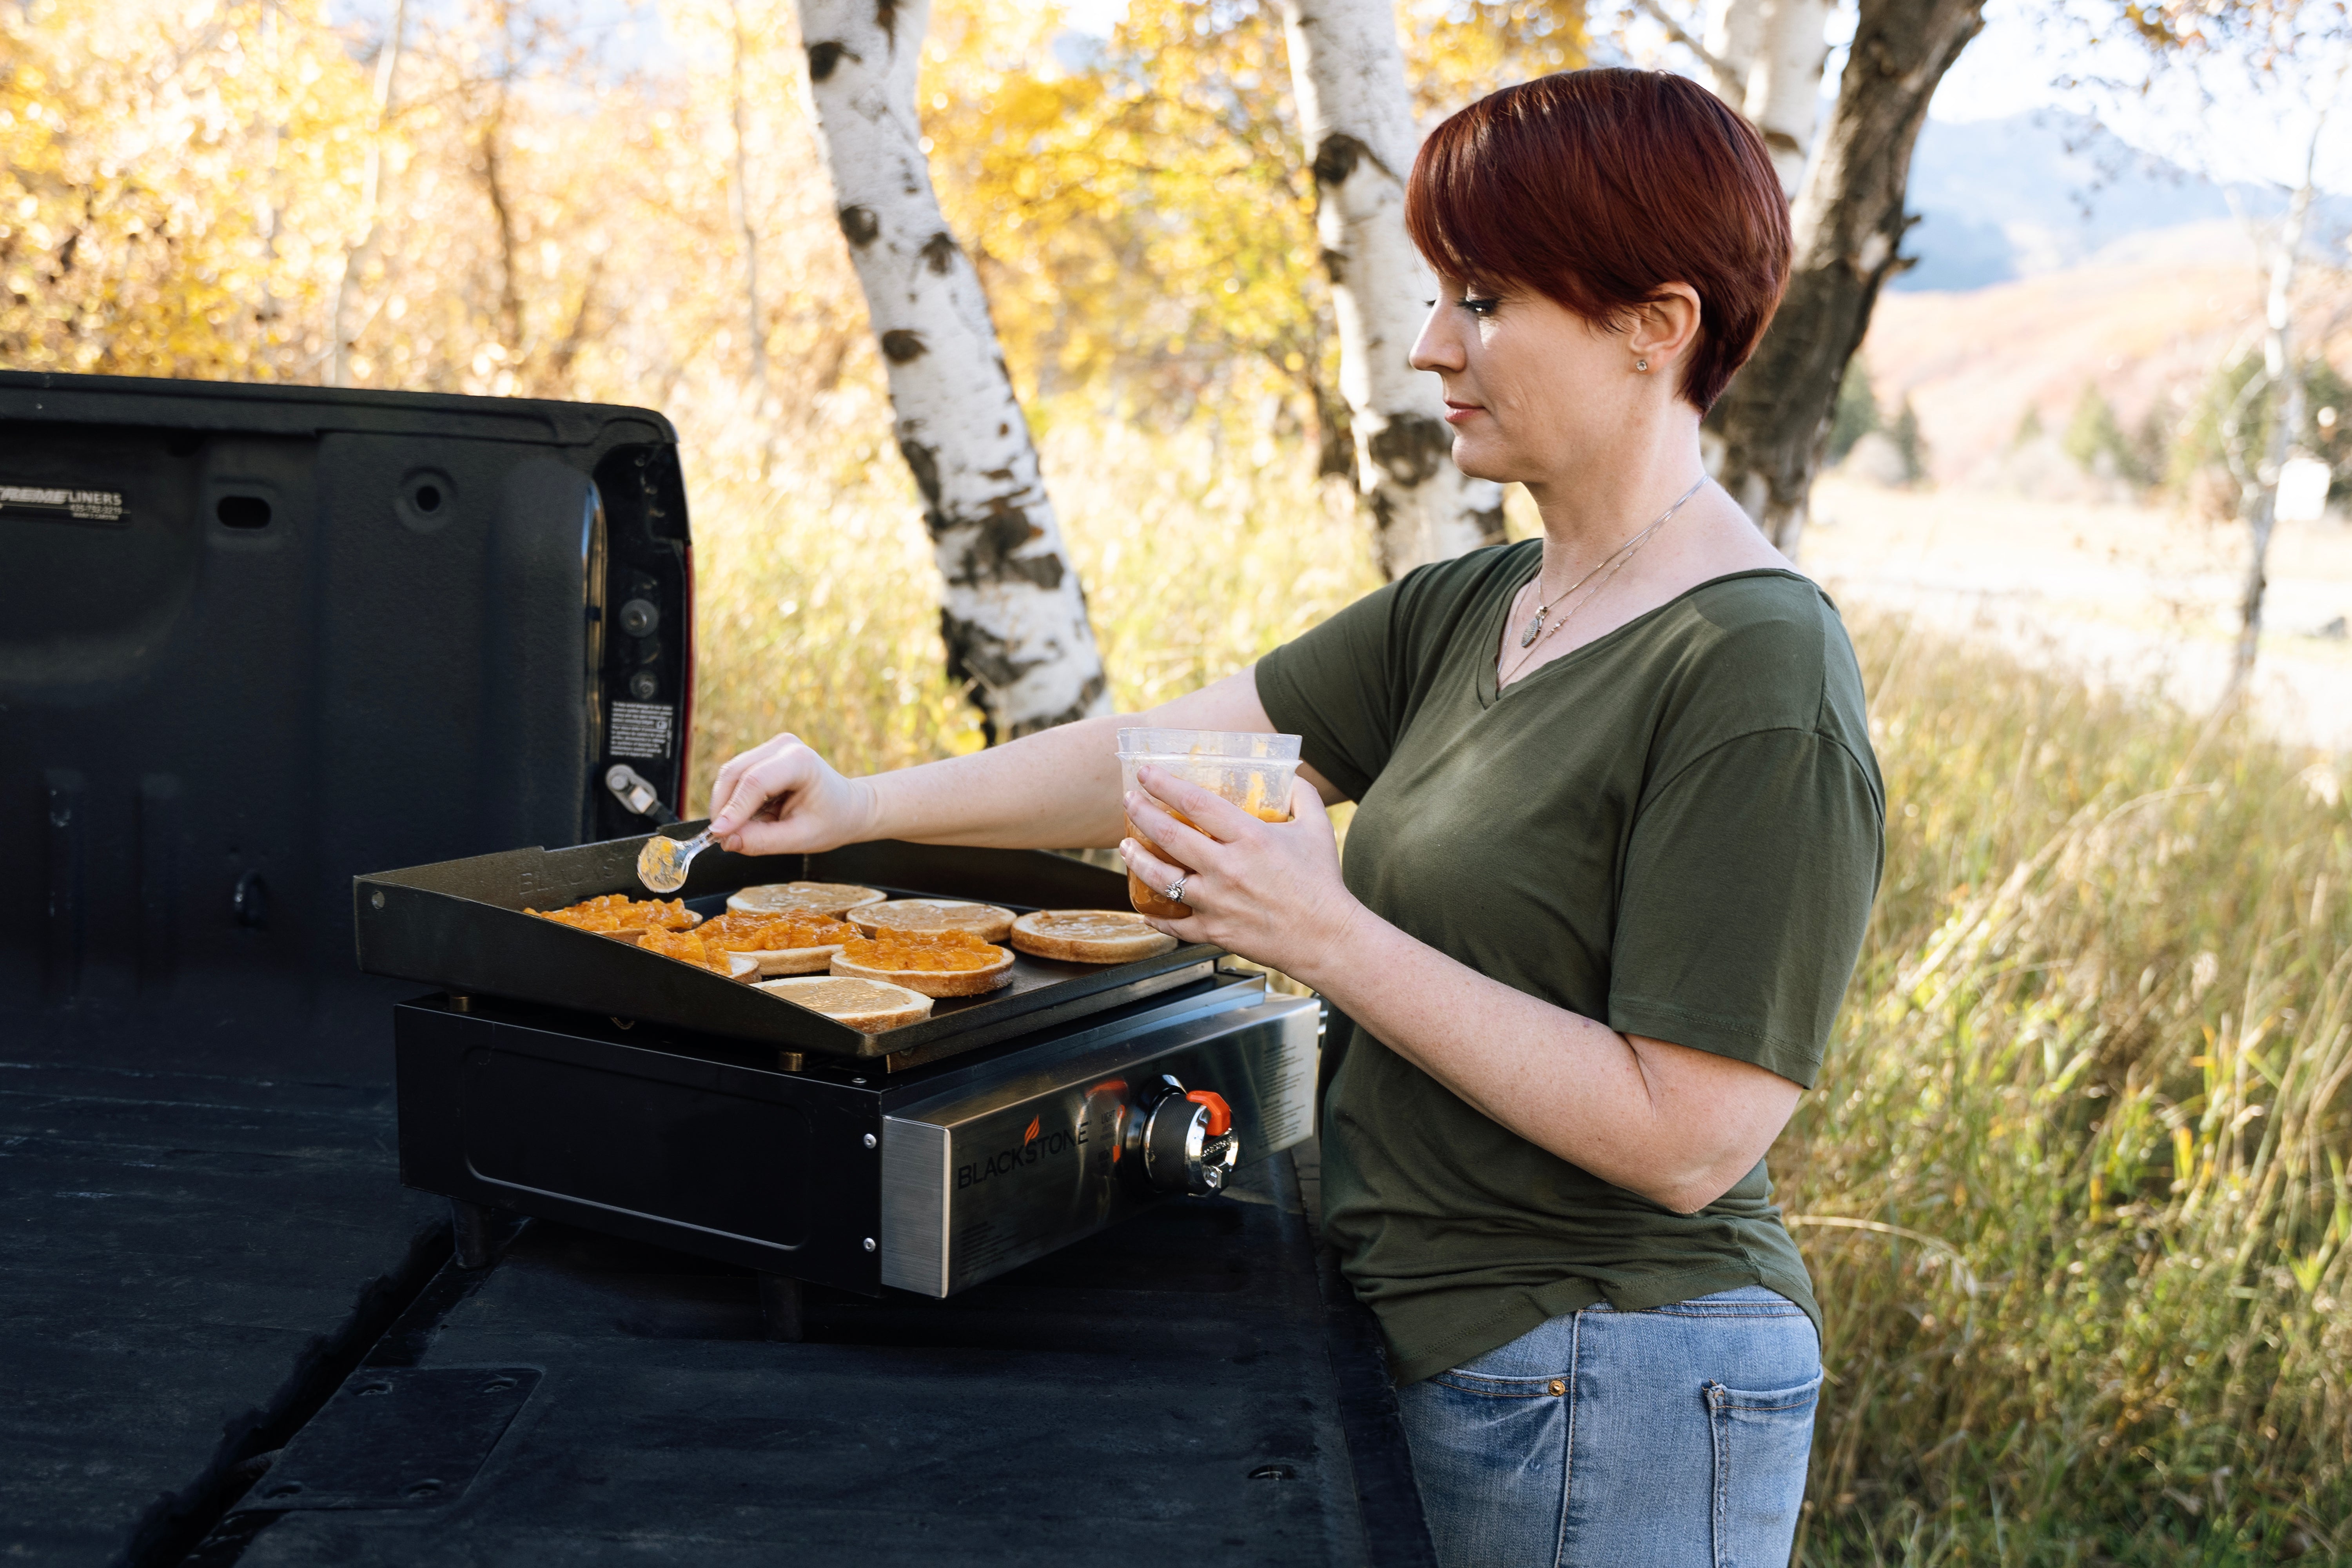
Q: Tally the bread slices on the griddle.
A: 8